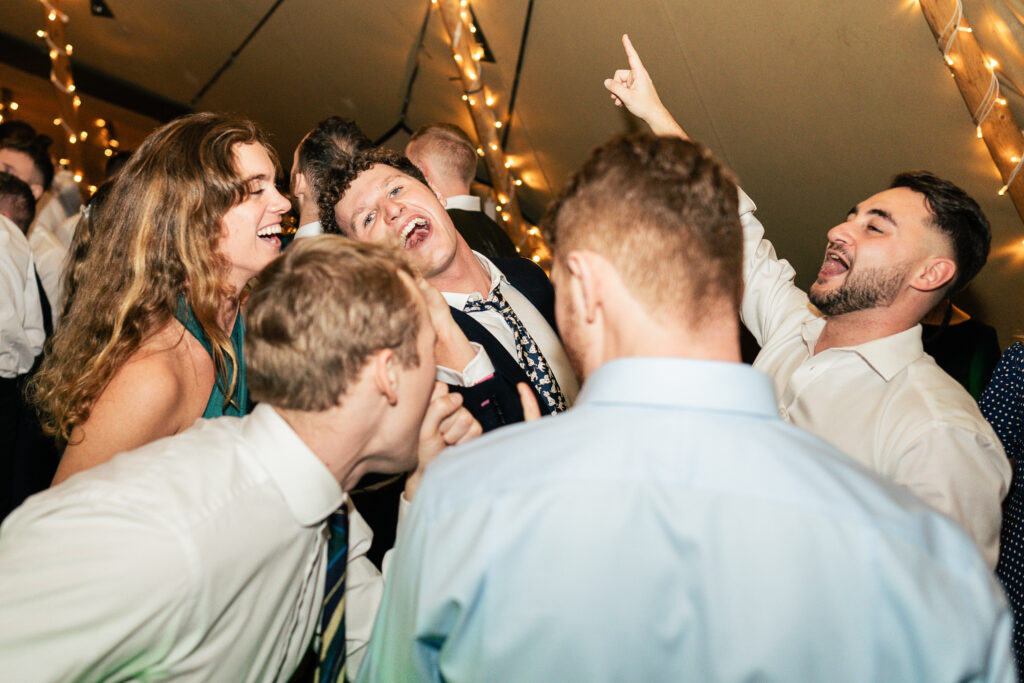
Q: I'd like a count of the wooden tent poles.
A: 3